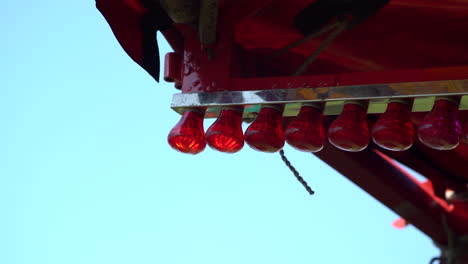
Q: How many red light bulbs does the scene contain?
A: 7